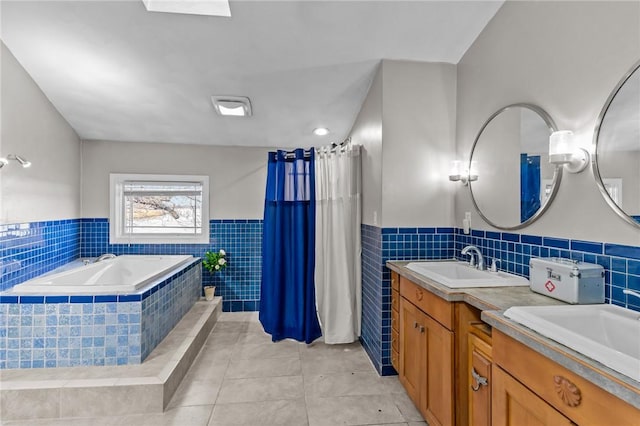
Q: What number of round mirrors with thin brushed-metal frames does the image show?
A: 2